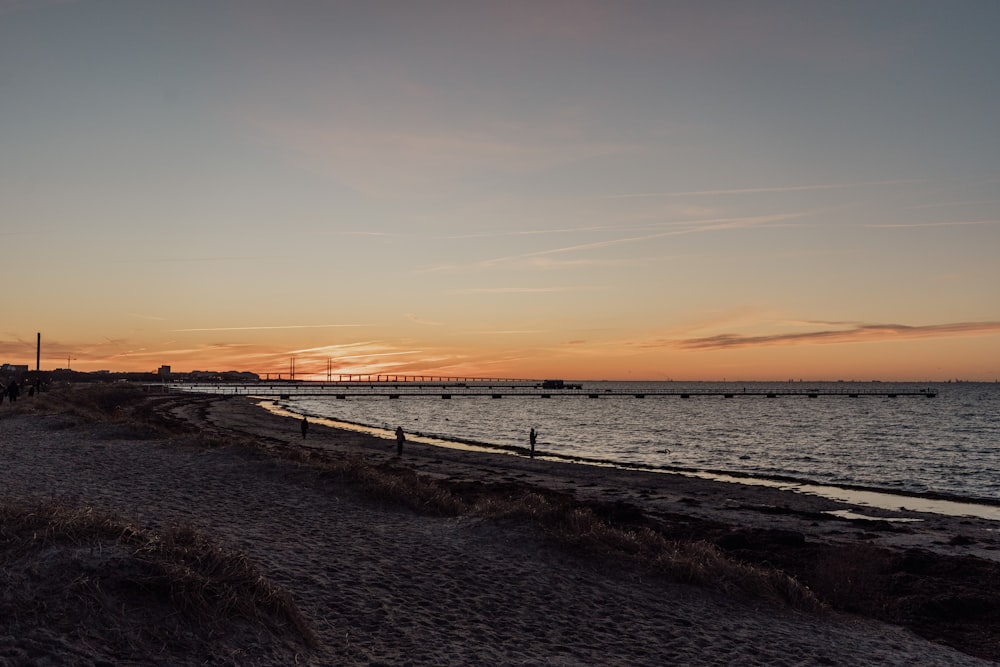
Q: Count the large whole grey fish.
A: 0